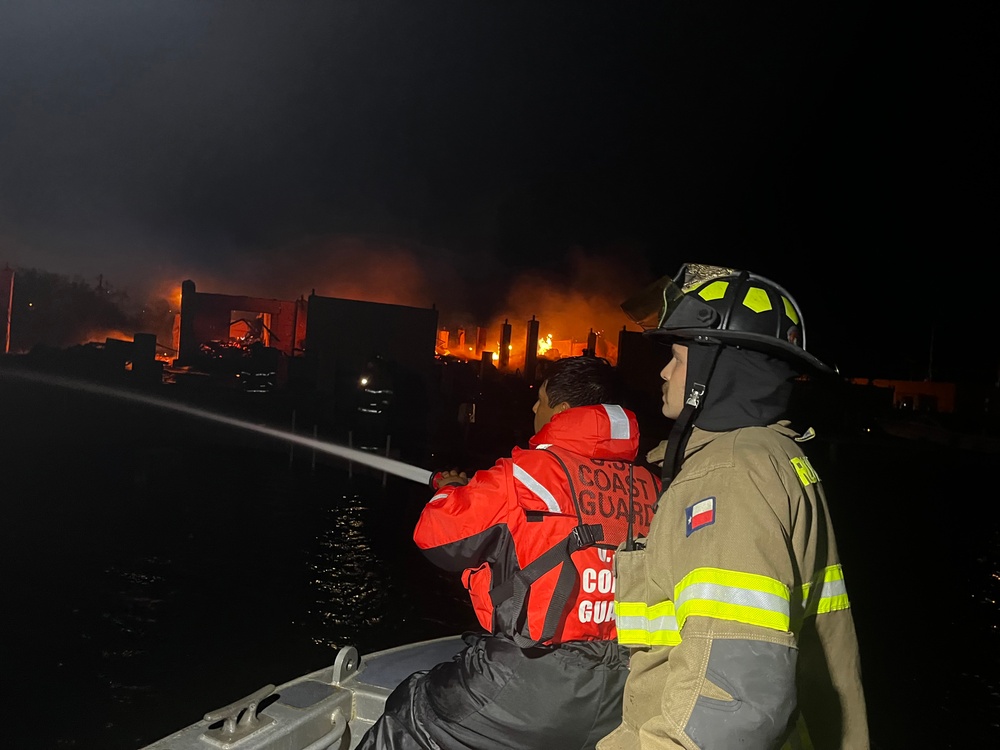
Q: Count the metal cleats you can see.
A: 1